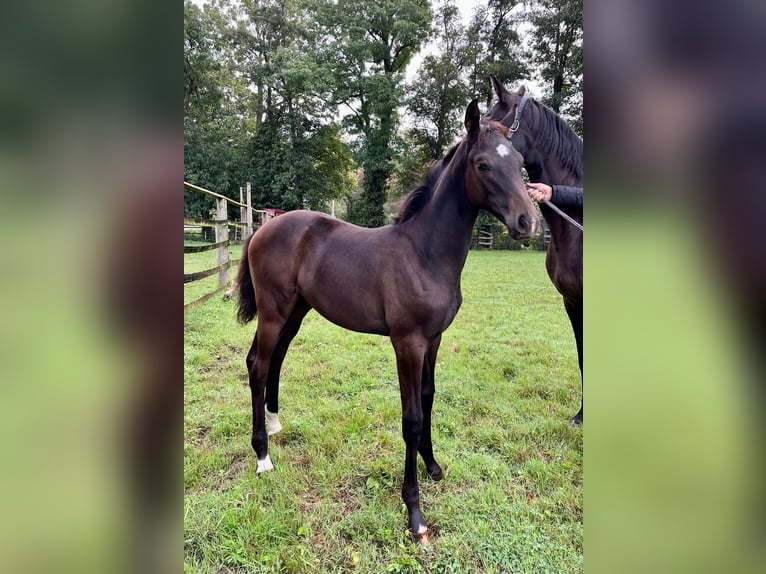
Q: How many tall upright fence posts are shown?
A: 3